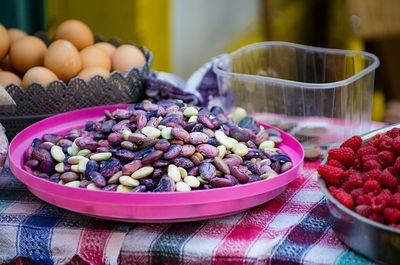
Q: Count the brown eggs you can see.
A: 11